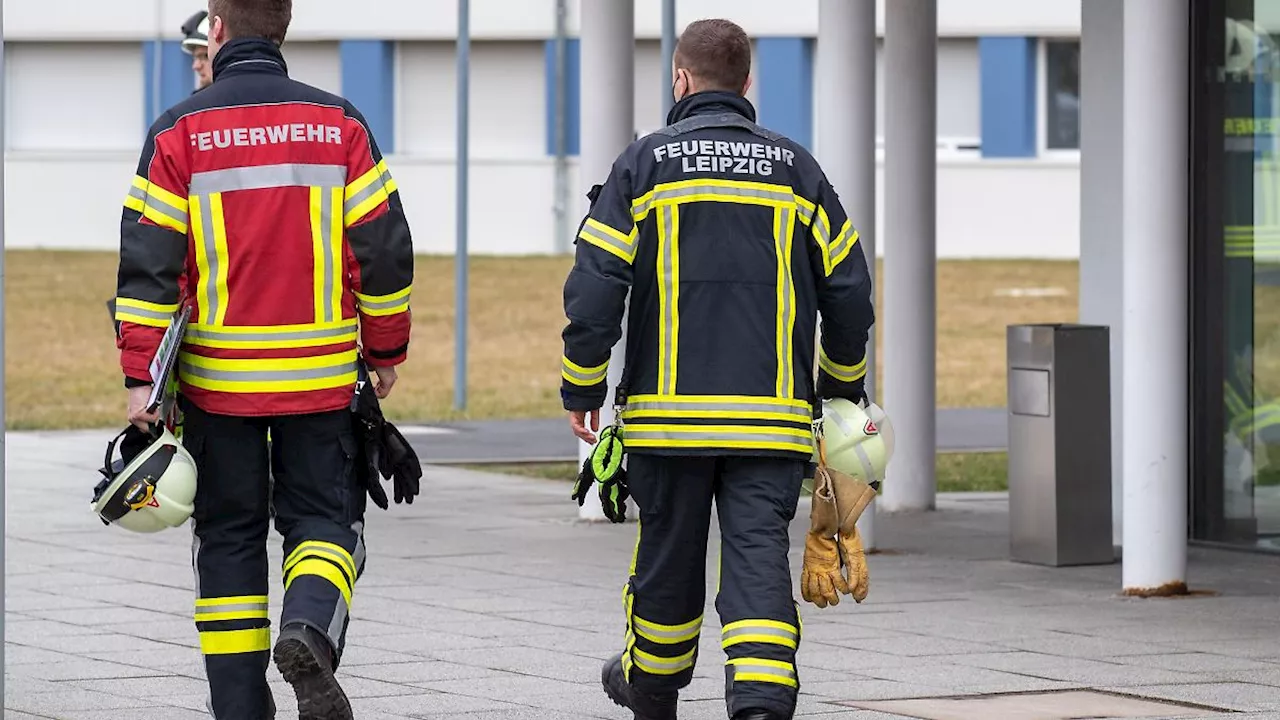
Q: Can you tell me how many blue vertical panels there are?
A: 5